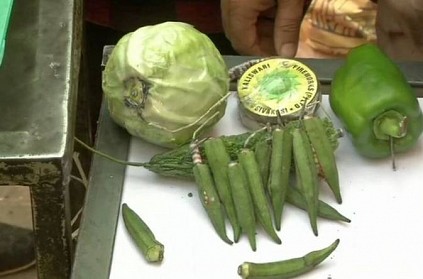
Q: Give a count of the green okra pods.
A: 11